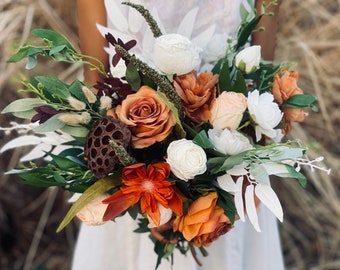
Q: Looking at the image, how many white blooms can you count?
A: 5